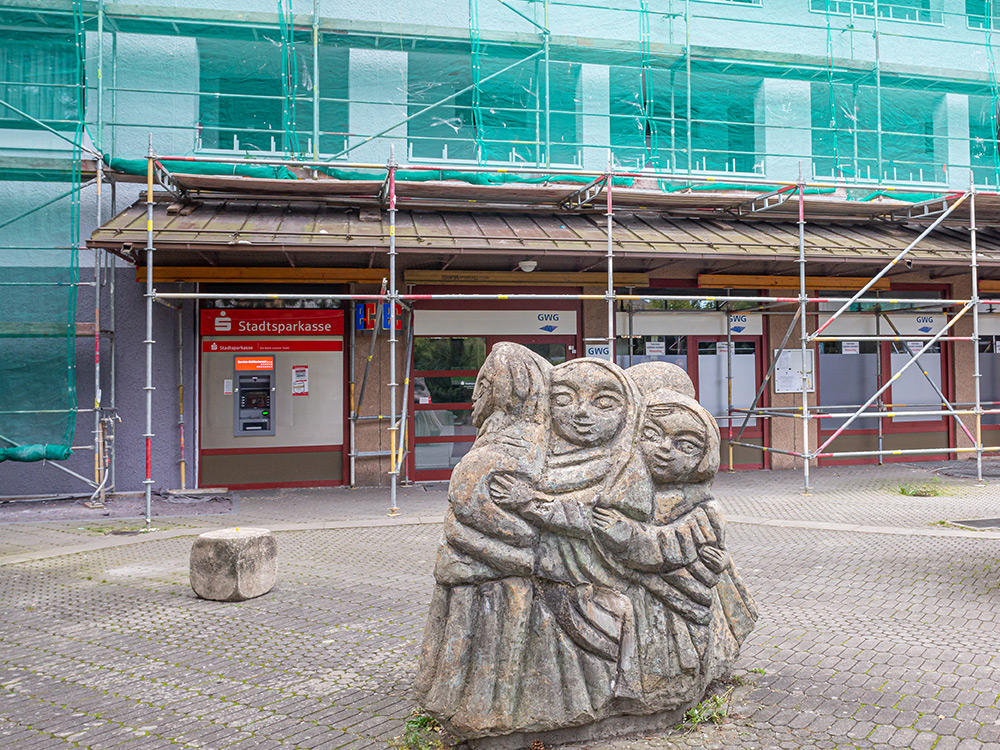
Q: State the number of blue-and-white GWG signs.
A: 4